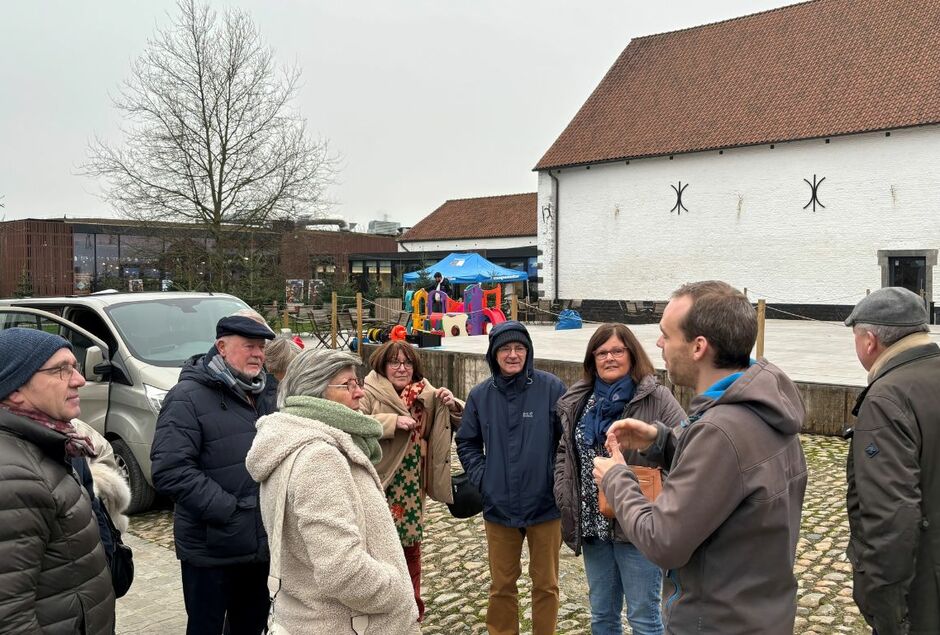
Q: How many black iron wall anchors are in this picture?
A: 2